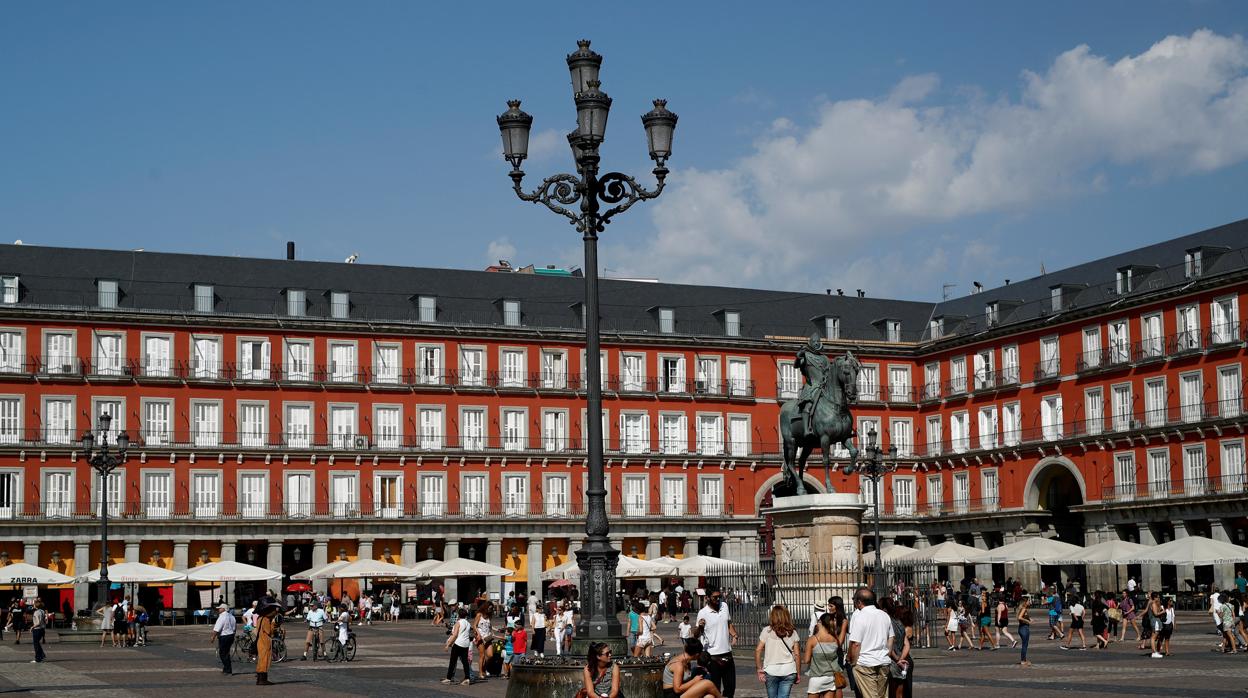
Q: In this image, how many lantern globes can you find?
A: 12